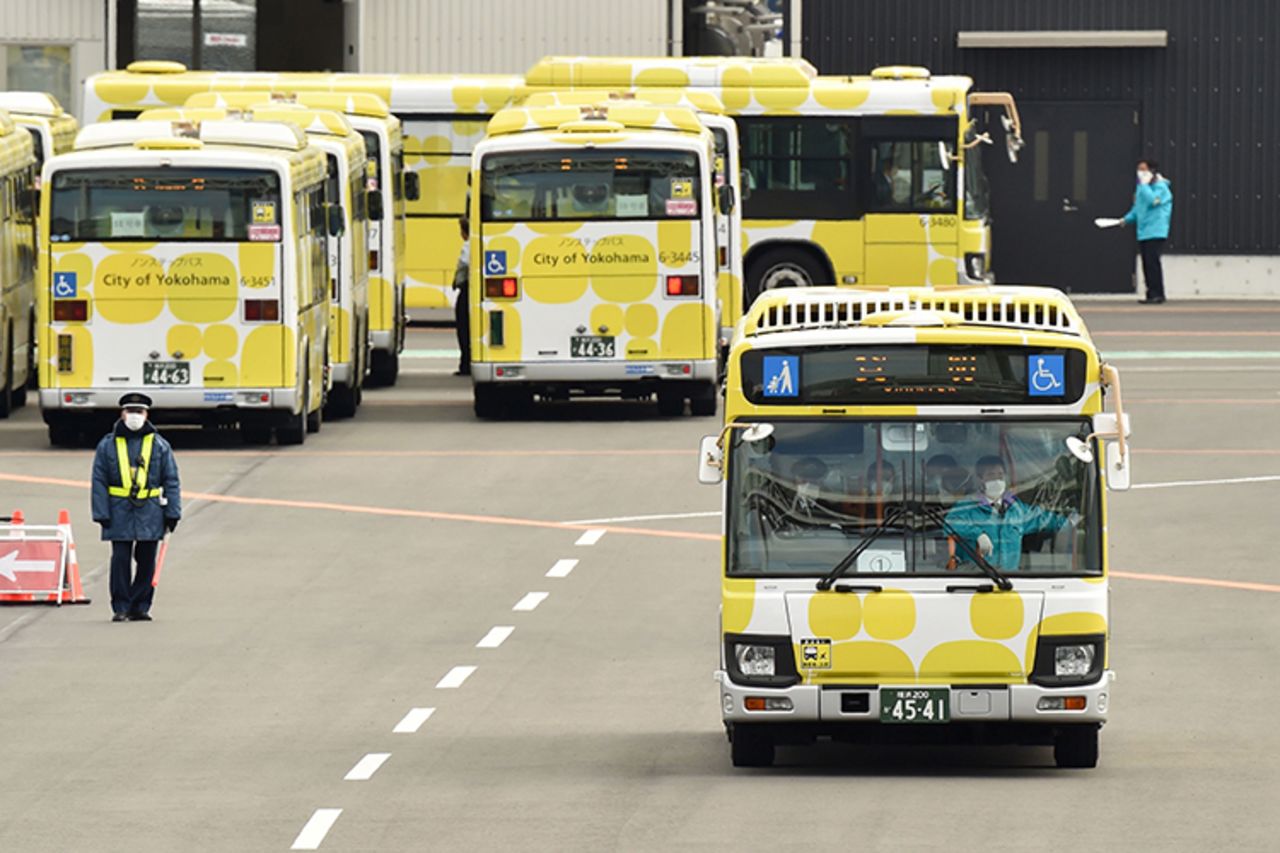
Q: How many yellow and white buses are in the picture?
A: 9